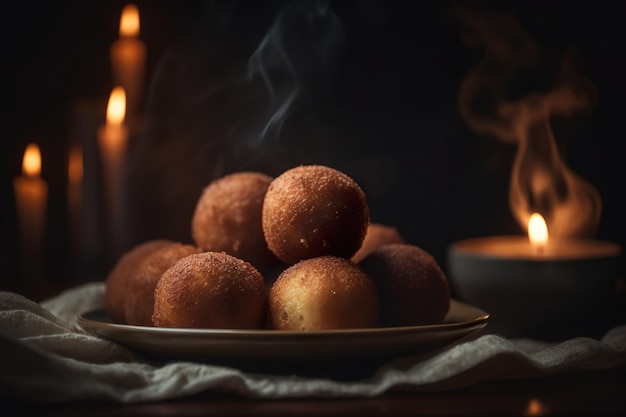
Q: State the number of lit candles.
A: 4